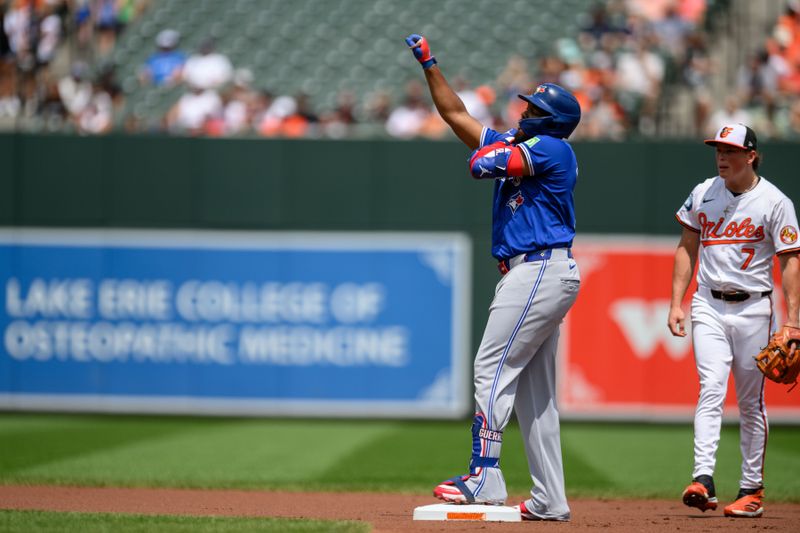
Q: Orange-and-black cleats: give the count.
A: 2